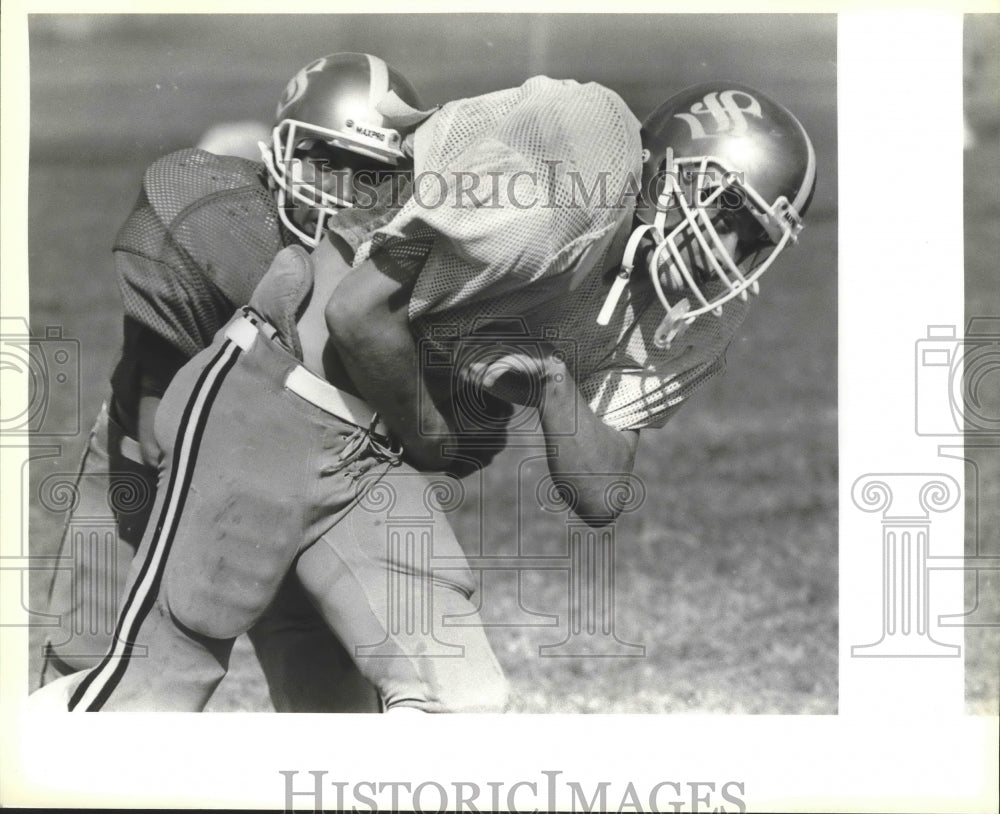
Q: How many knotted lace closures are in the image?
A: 1